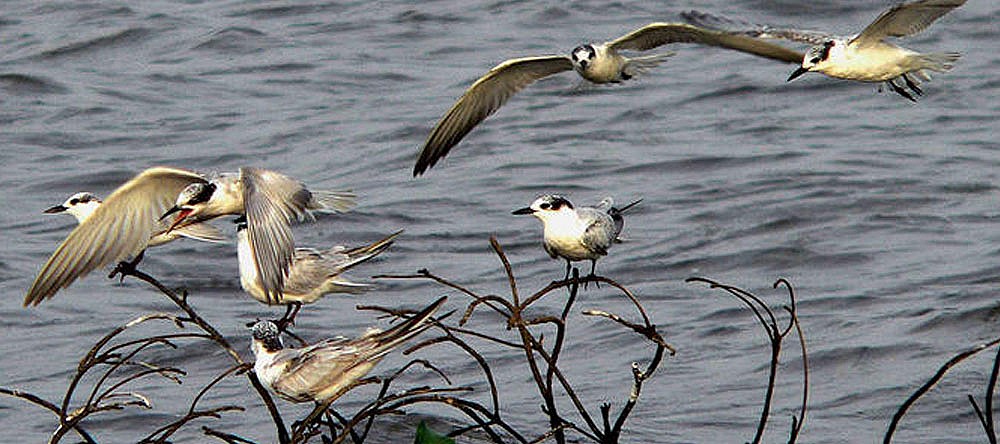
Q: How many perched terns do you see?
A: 4